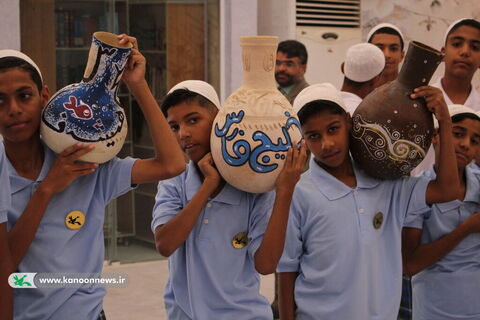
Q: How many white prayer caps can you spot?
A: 7